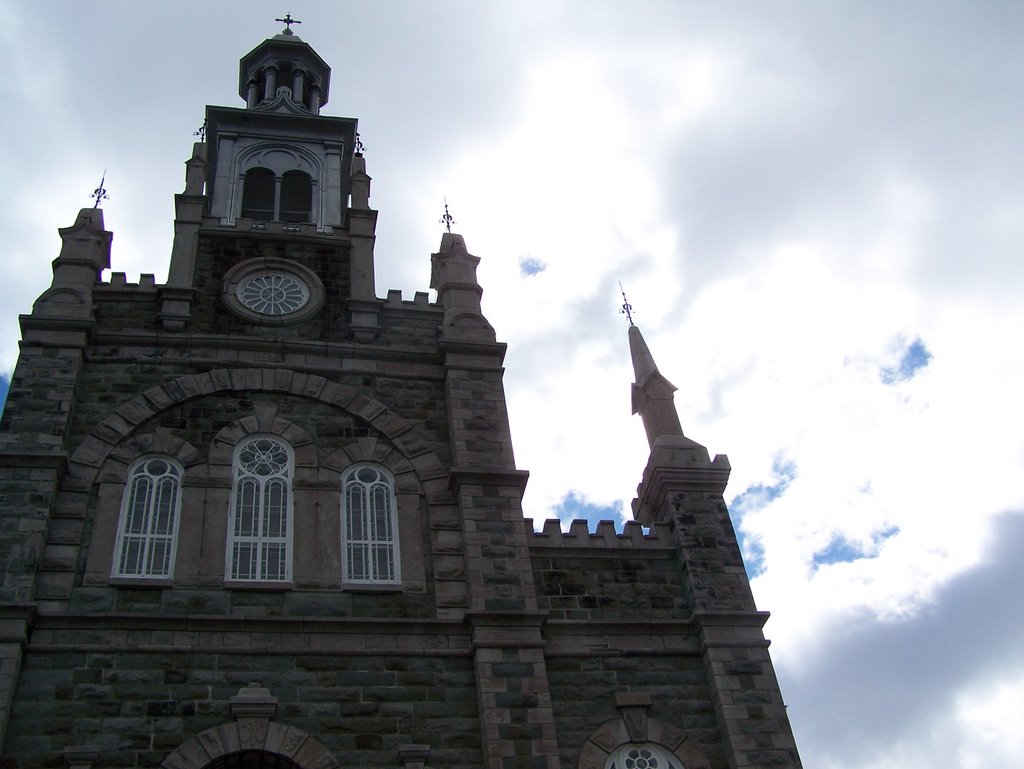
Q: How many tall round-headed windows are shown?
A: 3